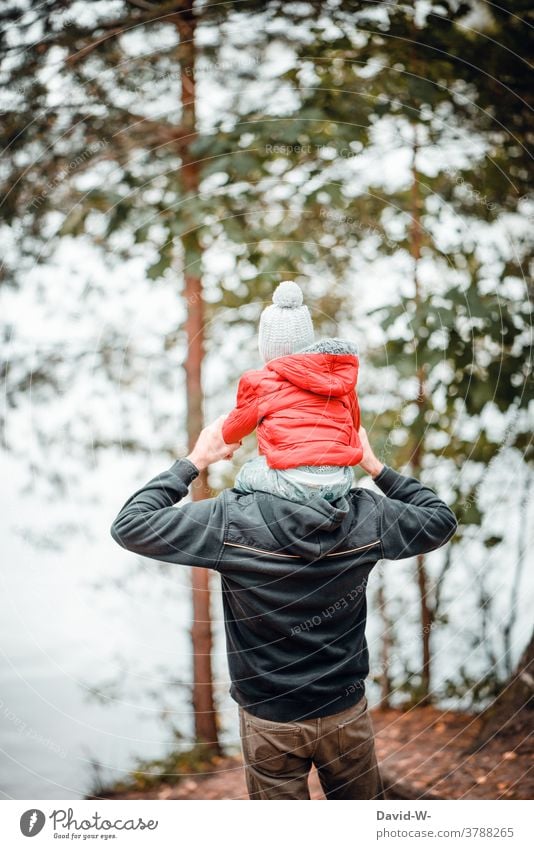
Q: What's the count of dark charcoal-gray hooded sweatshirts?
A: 1